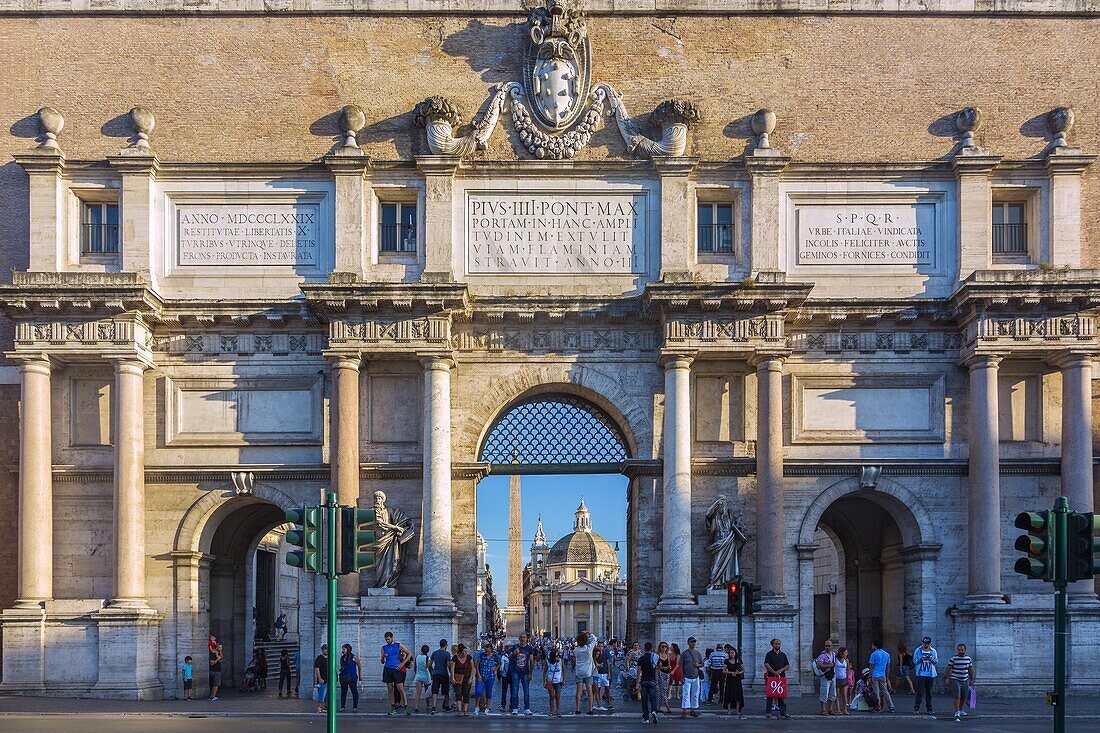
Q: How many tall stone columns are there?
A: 8